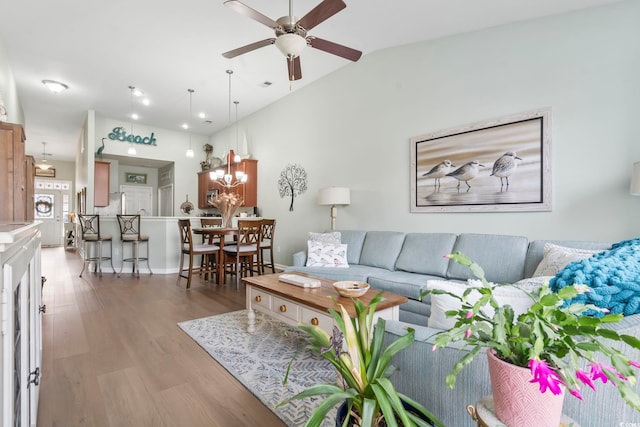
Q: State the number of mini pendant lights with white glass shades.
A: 3